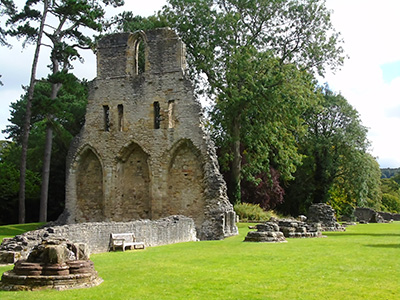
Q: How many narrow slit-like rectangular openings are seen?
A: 4